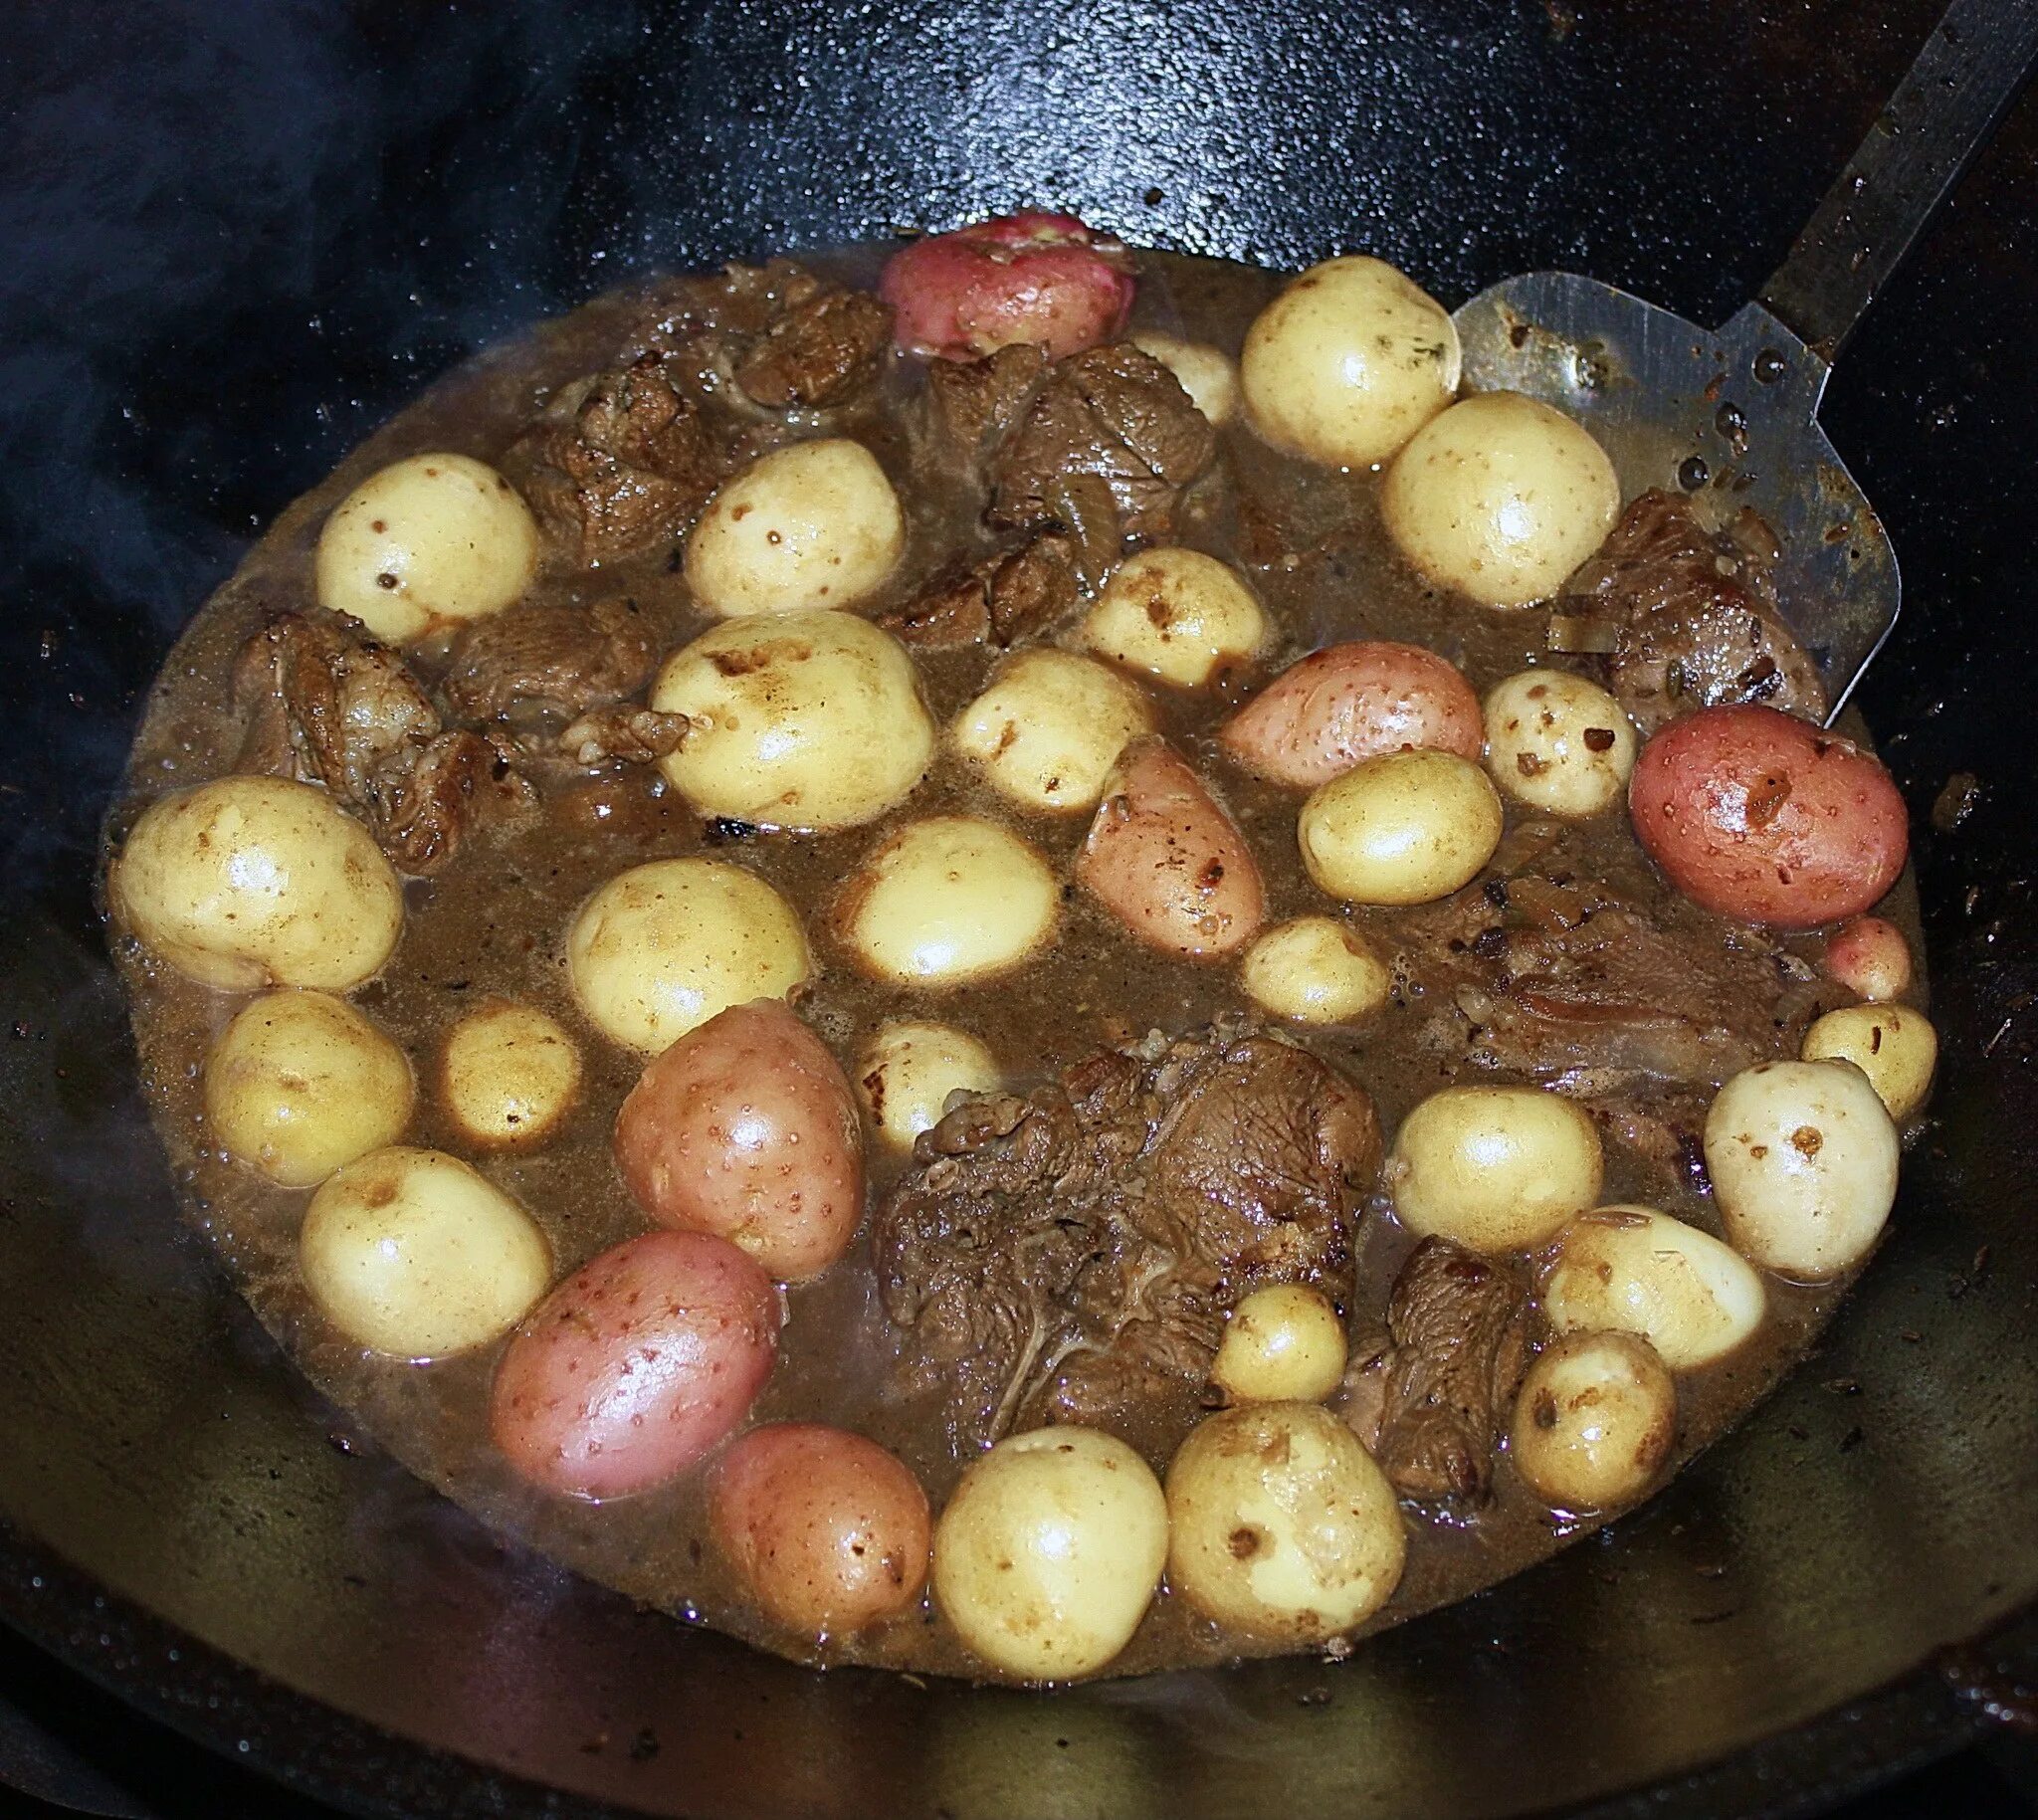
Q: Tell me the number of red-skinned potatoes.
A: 8